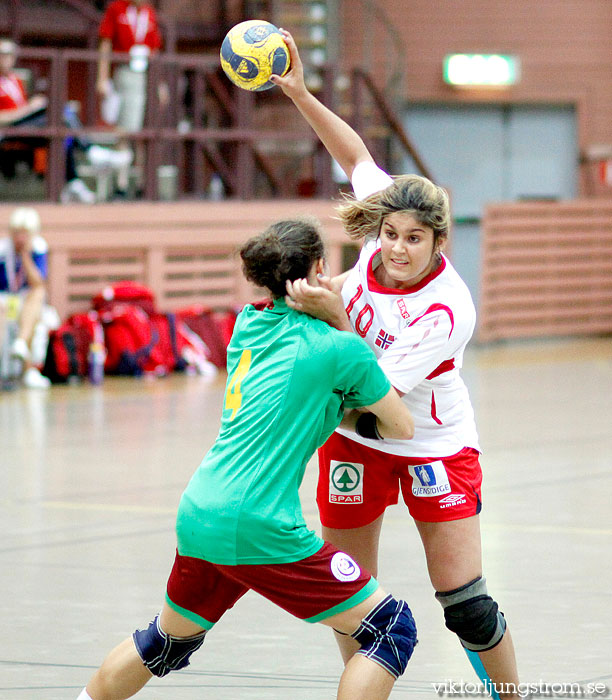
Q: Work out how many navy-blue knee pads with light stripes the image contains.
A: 2